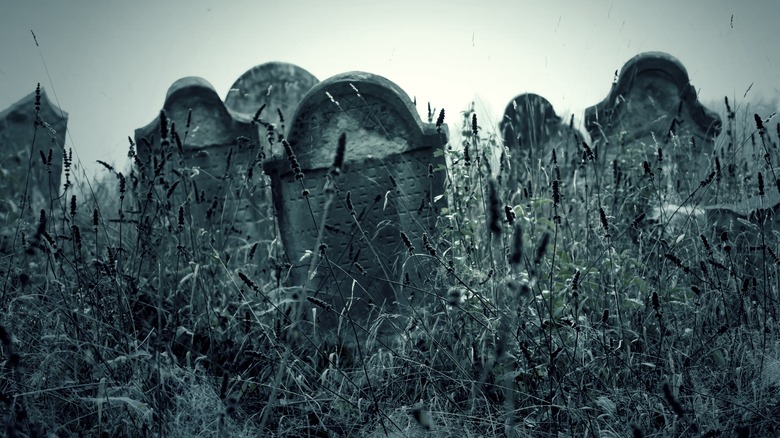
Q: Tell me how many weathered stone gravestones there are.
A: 6